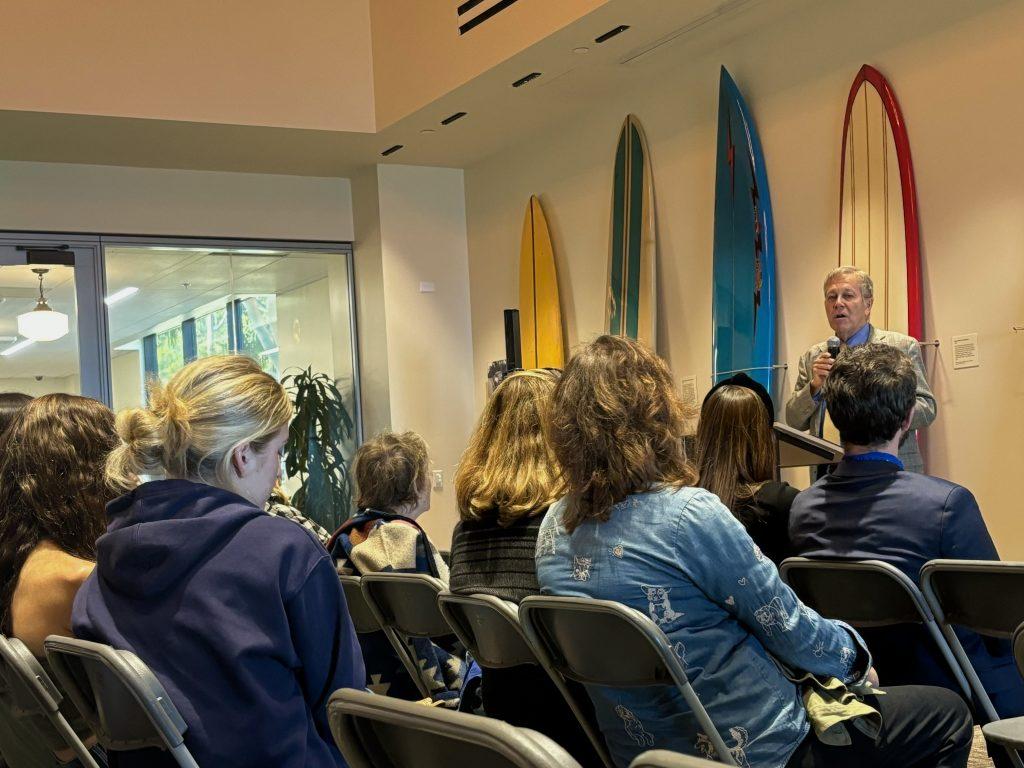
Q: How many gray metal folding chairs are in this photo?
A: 11